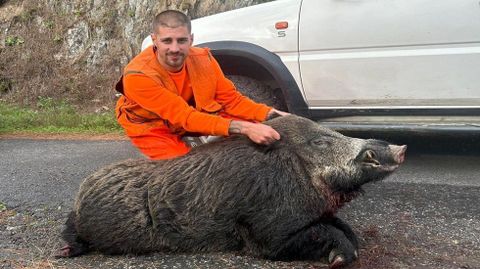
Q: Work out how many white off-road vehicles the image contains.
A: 1